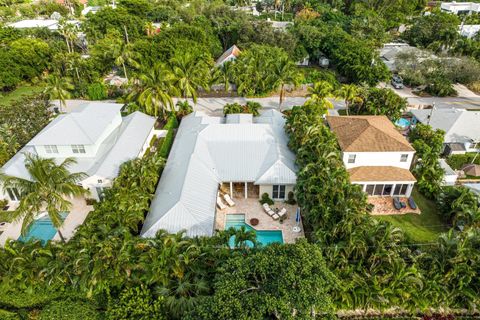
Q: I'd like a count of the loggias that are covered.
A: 1